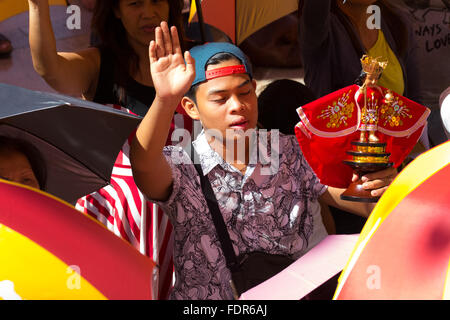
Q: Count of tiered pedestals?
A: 1